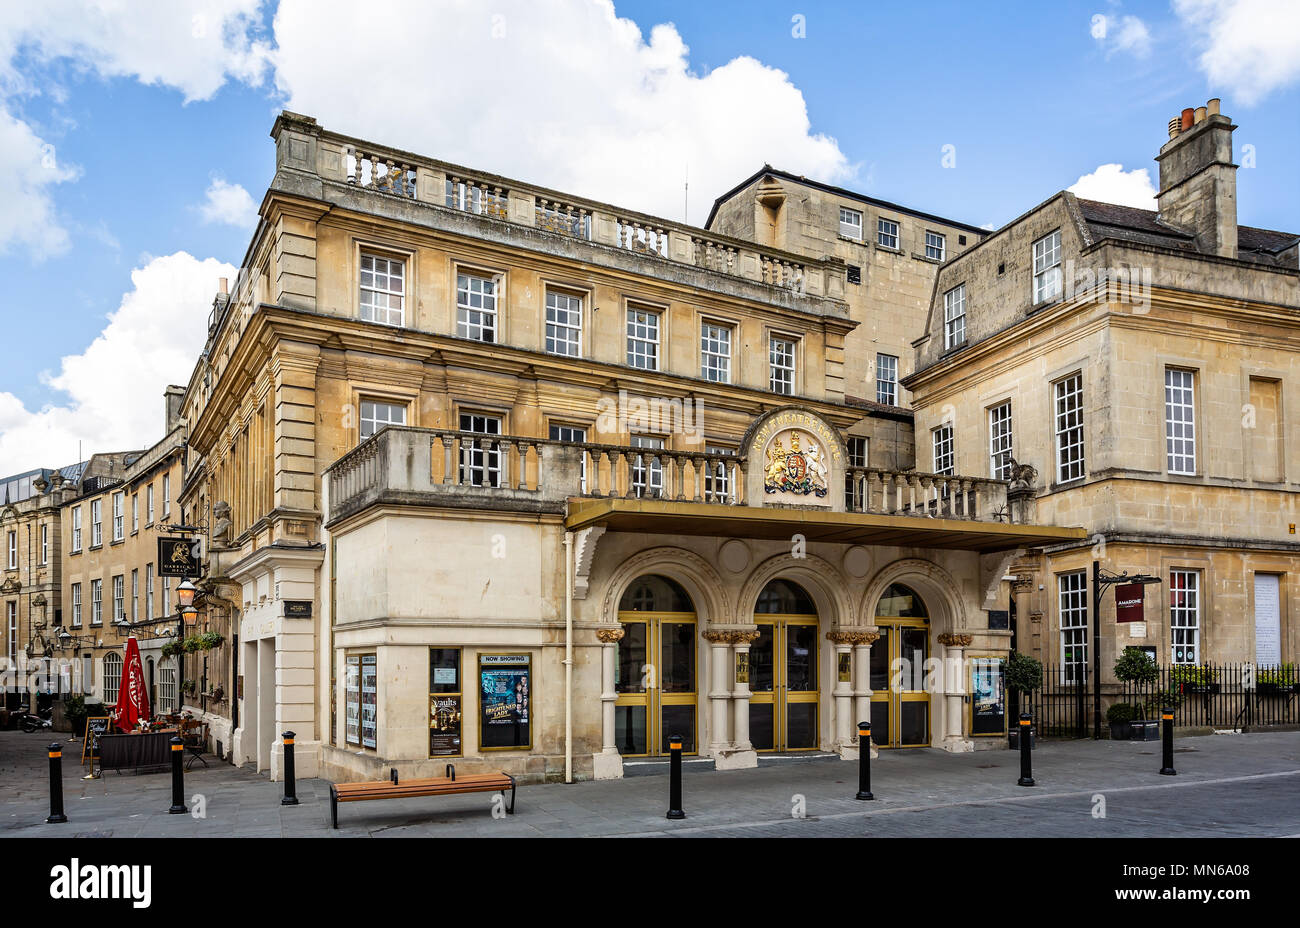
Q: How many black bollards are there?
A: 7